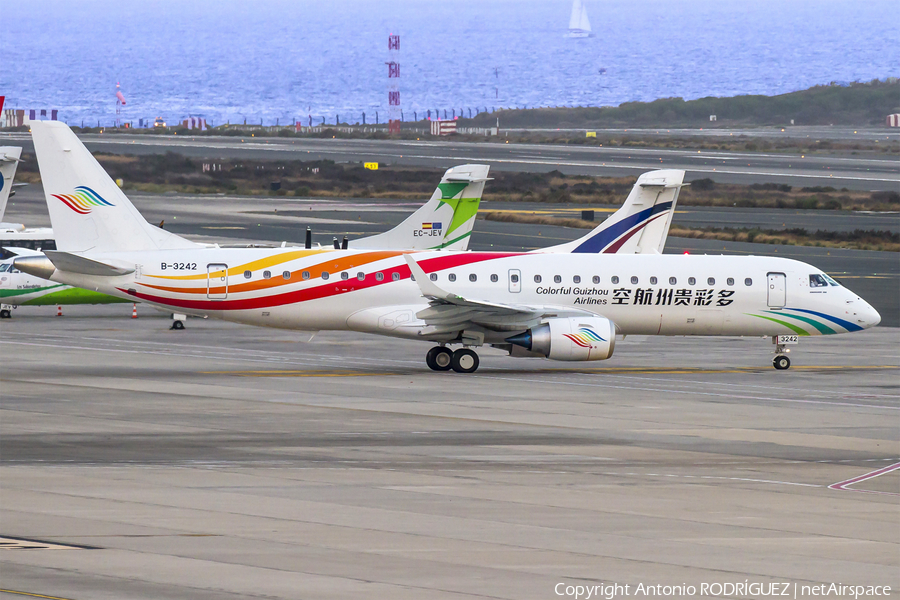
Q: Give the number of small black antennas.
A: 3